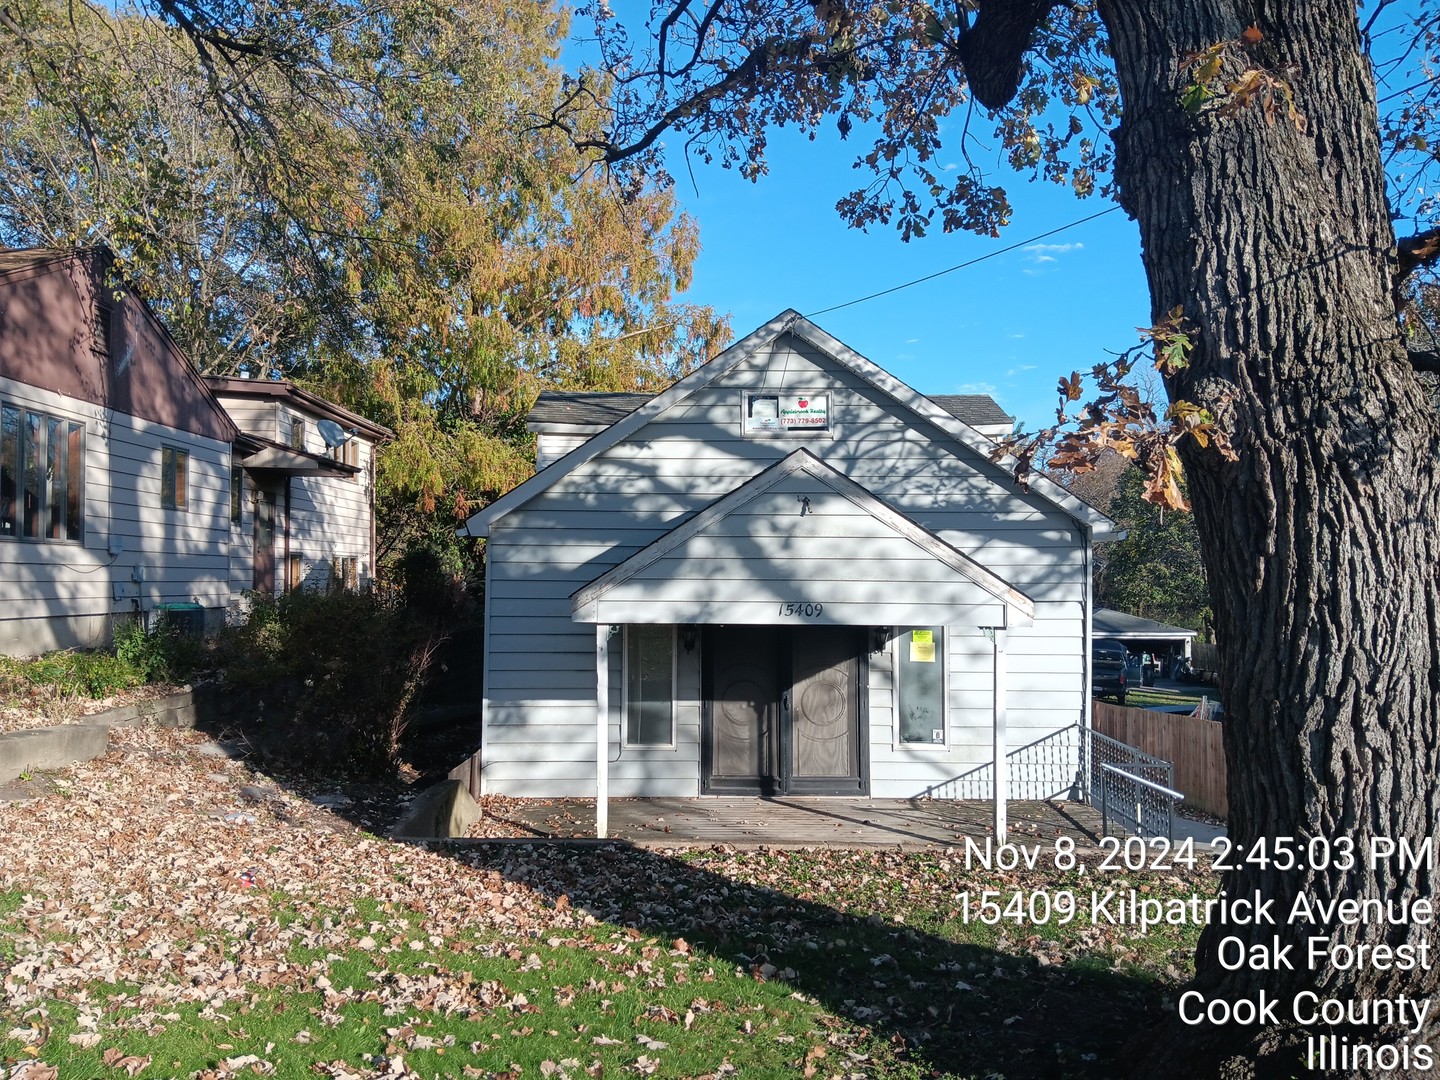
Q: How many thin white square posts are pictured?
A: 2